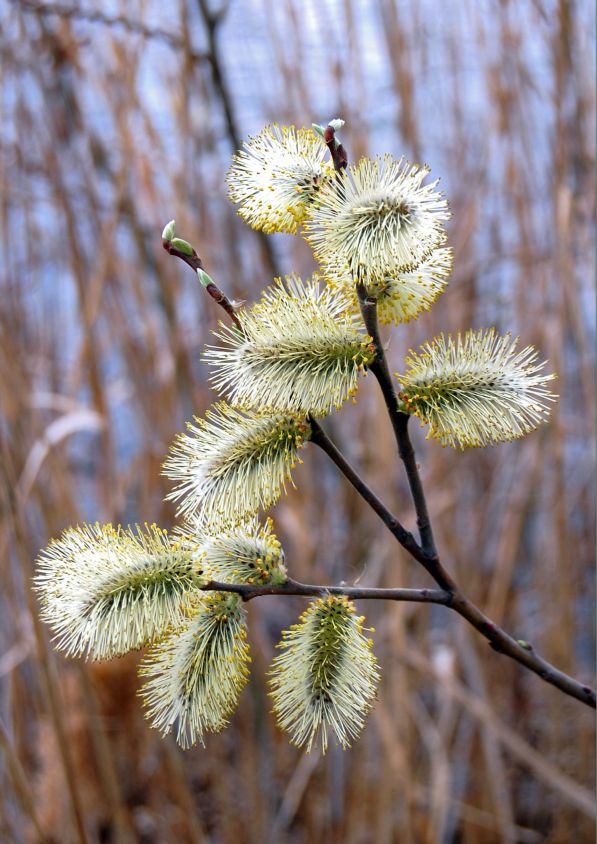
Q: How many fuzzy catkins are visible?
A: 10